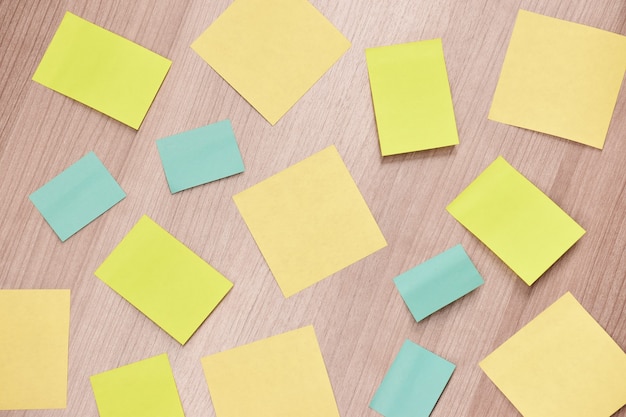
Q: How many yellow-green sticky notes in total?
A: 5